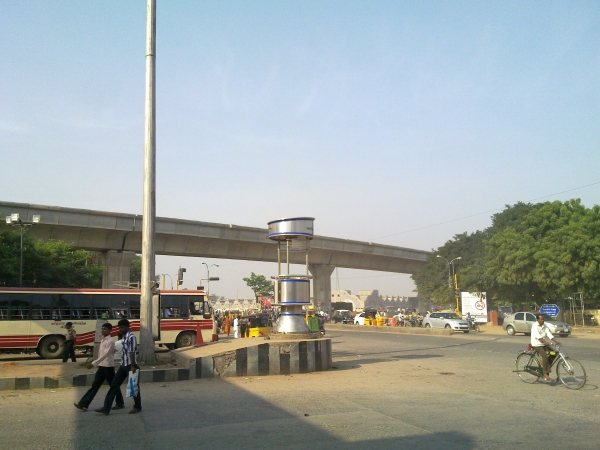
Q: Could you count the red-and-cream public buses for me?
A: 1